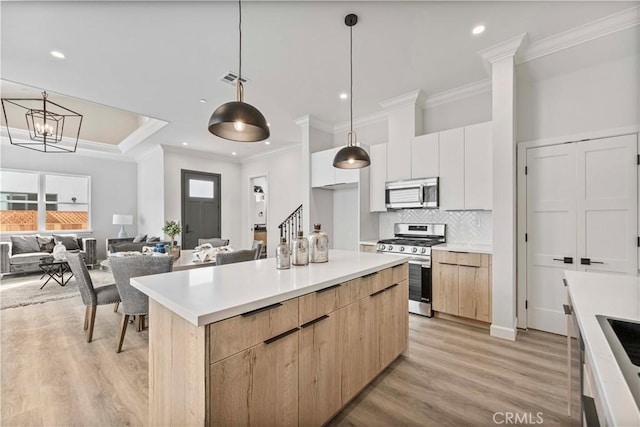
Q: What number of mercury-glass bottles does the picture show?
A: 3